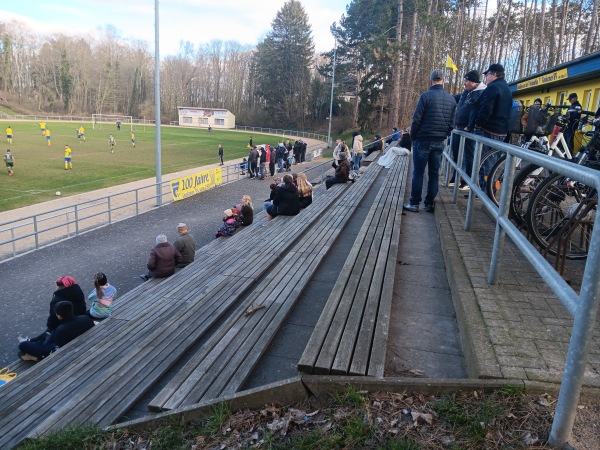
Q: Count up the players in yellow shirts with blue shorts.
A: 6